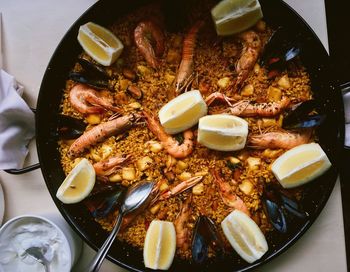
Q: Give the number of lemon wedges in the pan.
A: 8